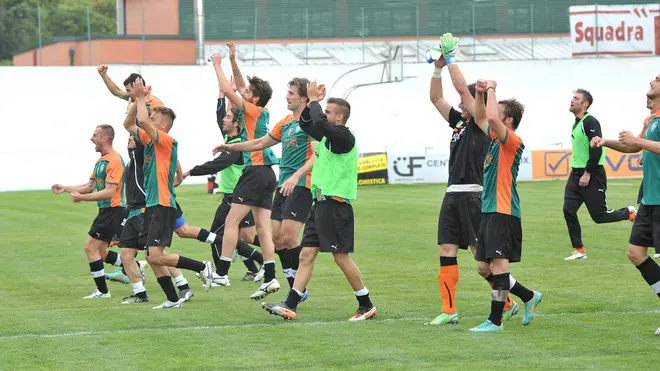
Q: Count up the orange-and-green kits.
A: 7